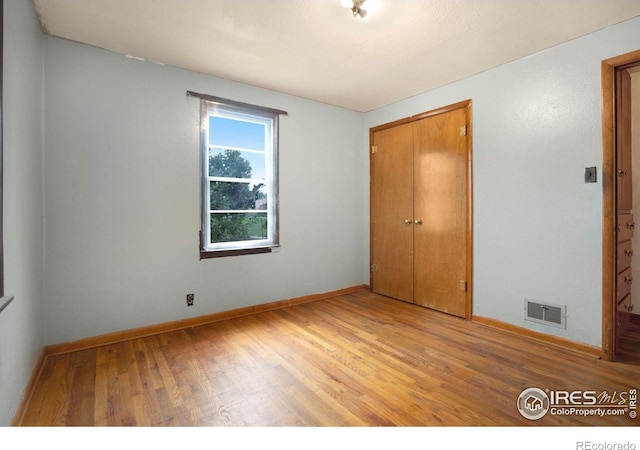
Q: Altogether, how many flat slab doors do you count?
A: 2